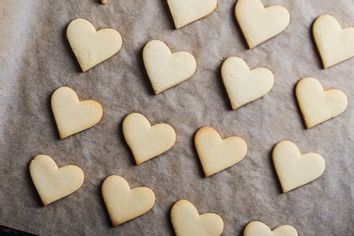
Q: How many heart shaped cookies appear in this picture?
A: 15